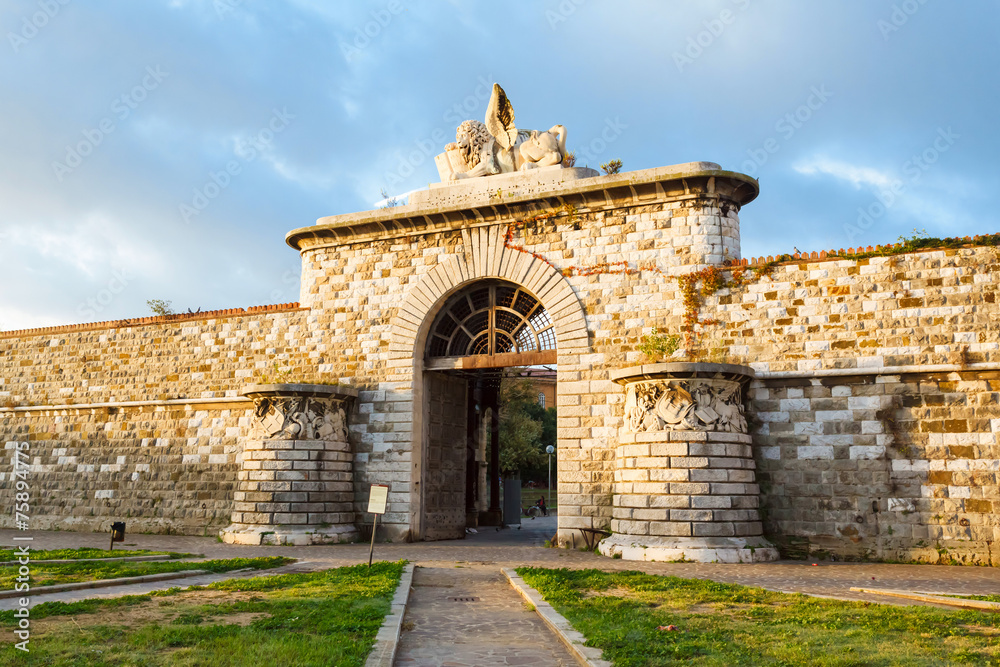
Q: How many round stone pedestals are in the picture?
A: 2